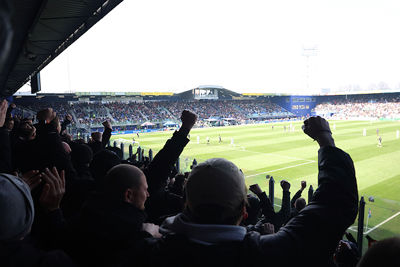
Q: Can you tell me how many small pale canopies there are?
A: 2